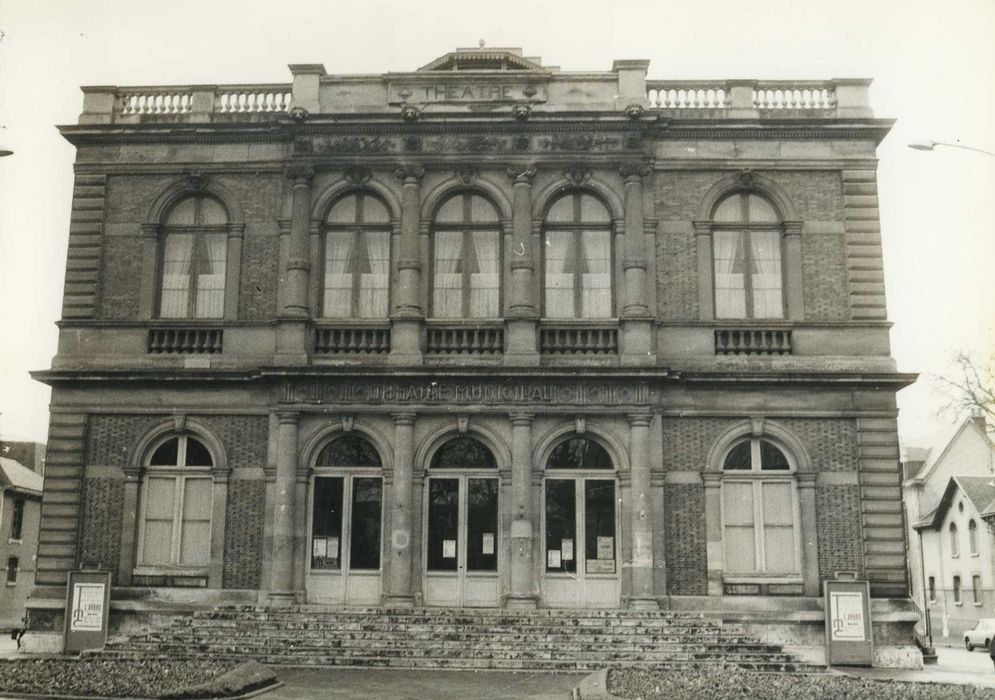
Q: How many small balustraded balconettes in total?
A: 5